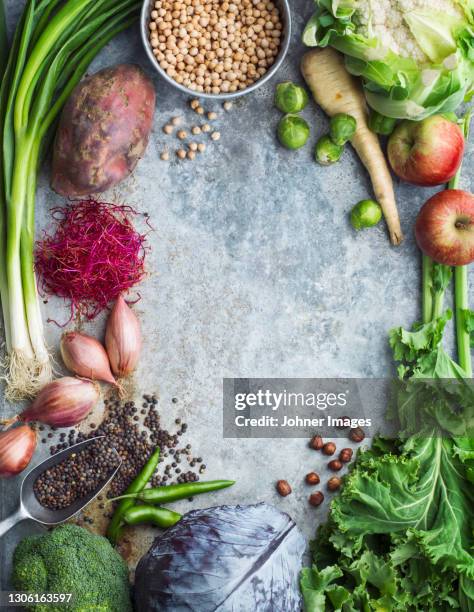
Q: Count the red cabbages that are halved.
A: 0